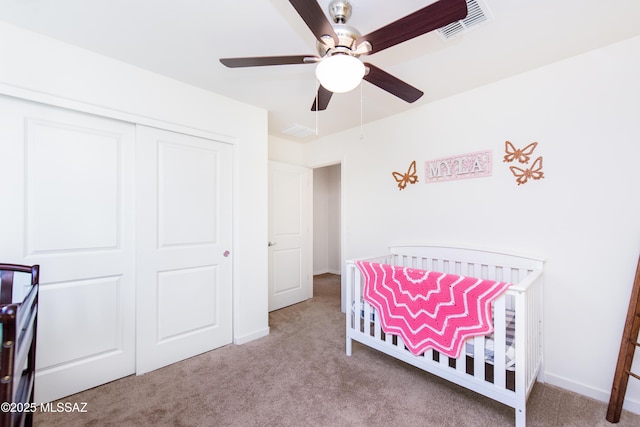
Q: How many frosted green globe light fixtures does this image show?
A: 0